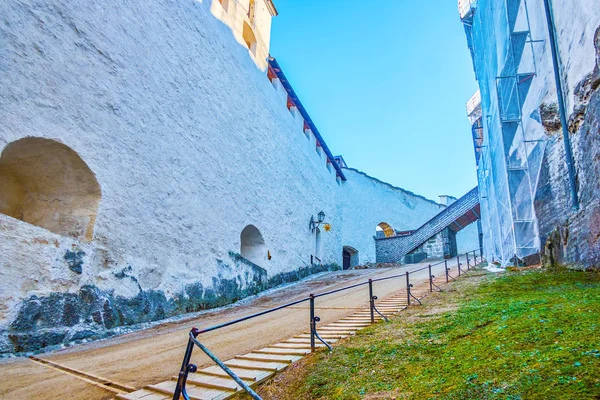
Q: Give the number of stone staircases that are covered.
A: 1